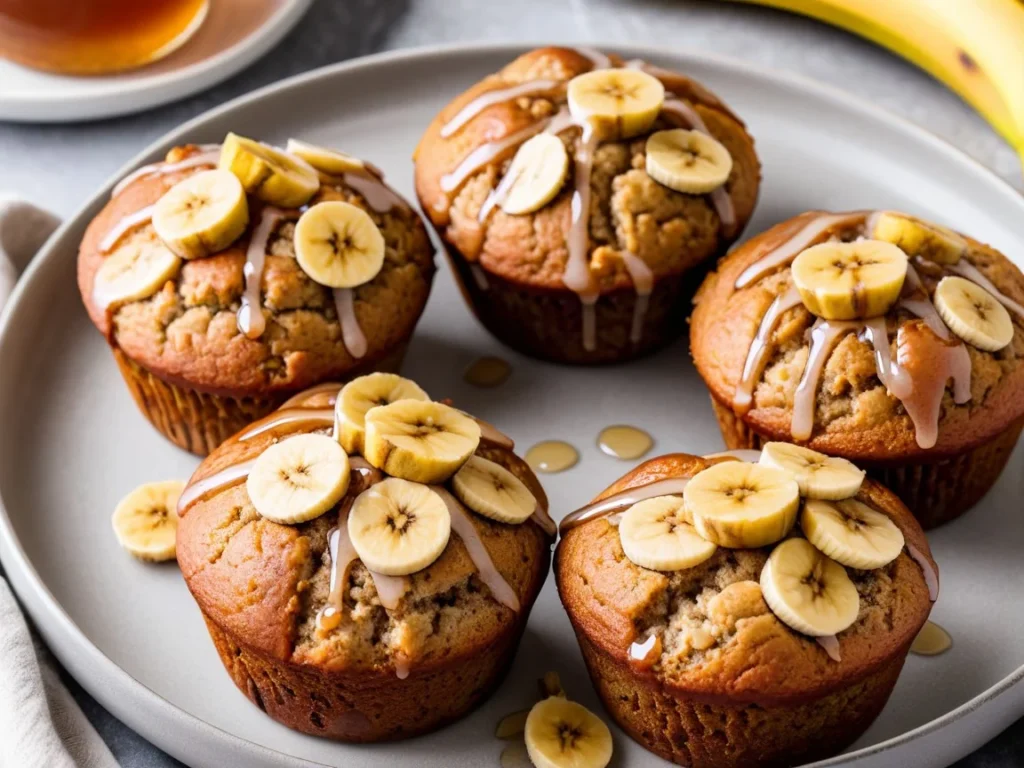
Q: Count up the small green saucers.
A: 0